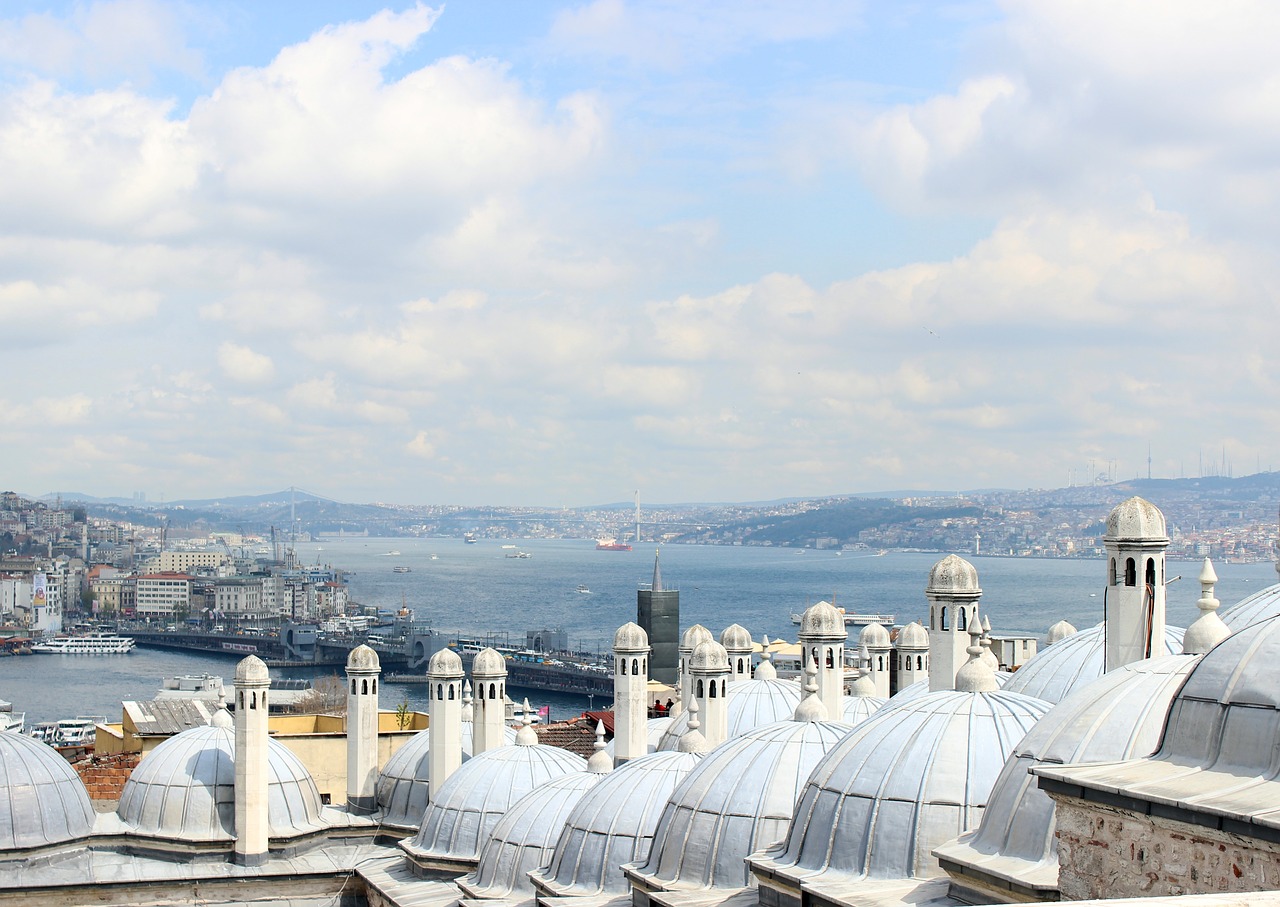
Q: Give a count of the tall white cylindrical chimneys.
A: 13